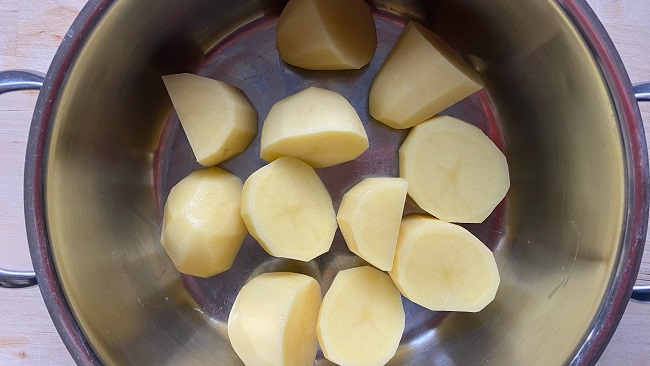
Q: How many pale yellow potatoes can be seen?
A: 11